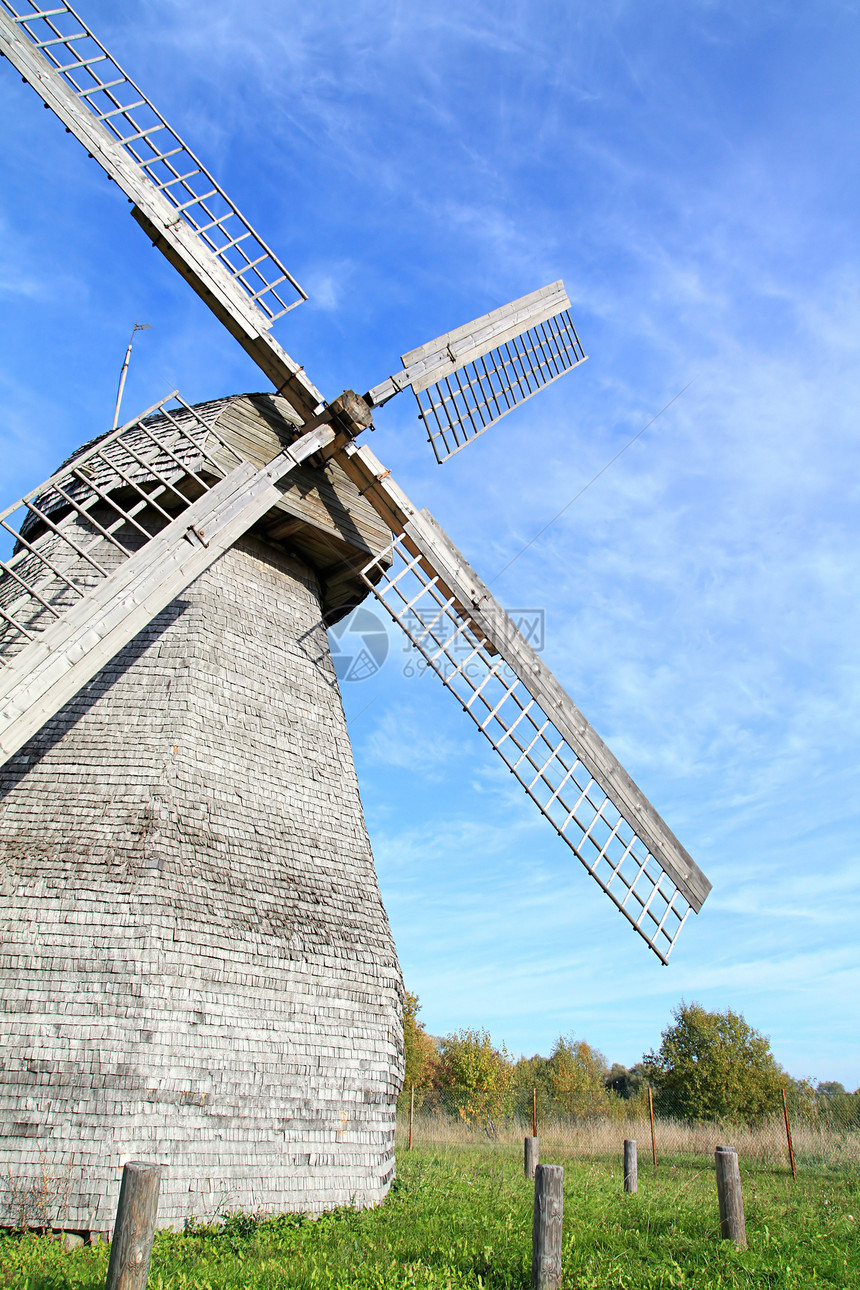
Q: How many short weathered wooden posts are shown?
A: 5